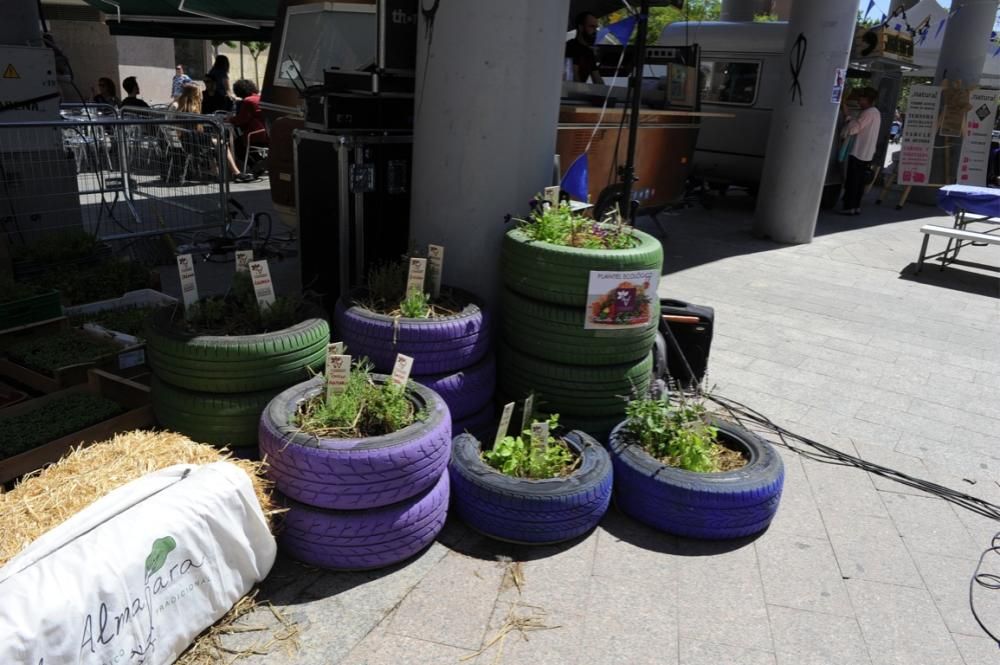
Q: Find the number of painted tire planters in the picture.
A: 6